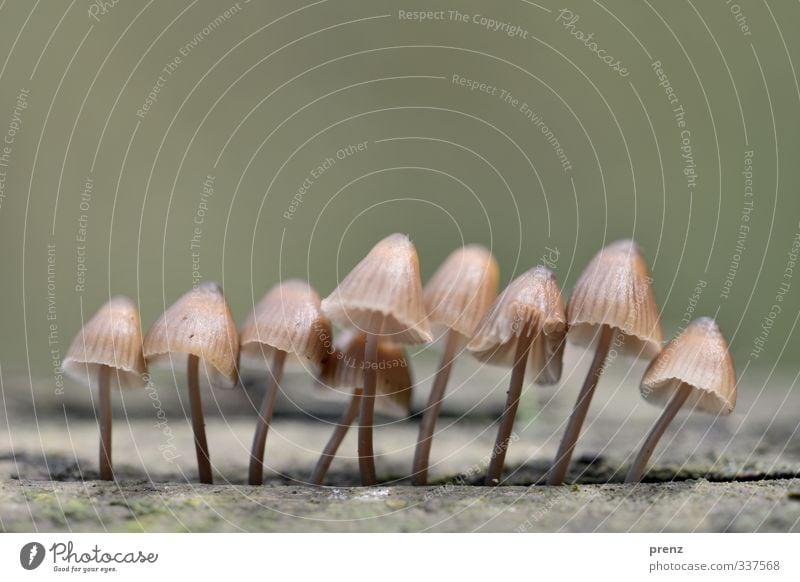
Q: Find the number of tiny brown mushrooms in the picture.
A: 9